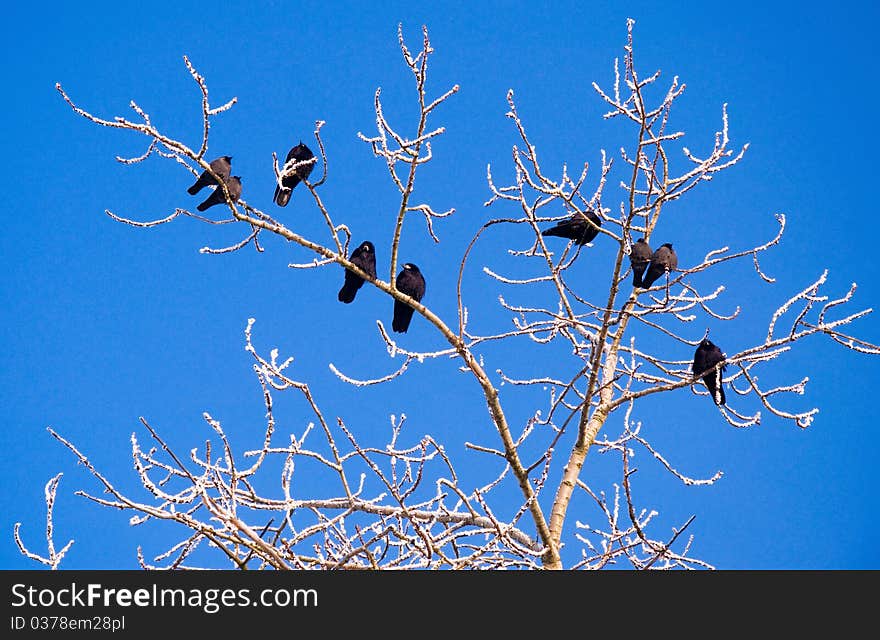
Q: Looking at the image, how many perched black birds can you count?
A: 9